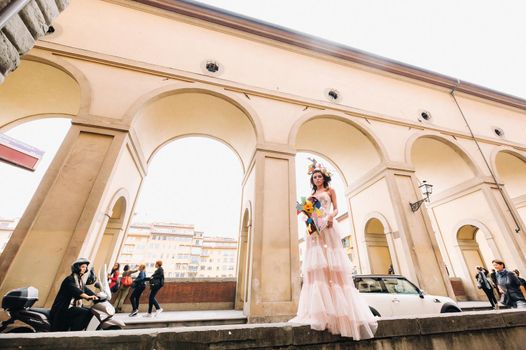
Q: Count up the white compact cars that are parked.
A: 1